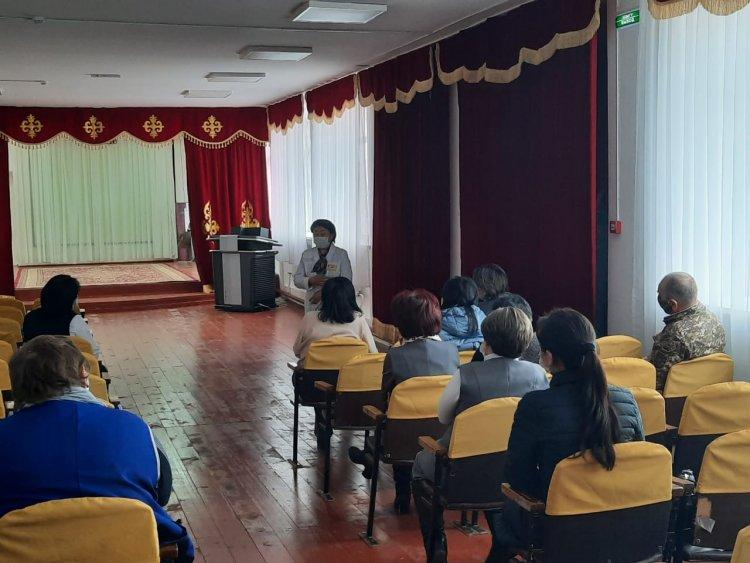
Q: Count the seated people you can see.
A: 10